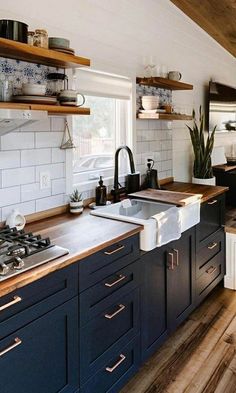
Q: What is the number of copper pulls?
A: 11